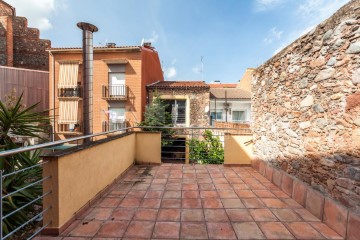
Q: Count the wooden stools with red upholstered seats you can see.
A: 0